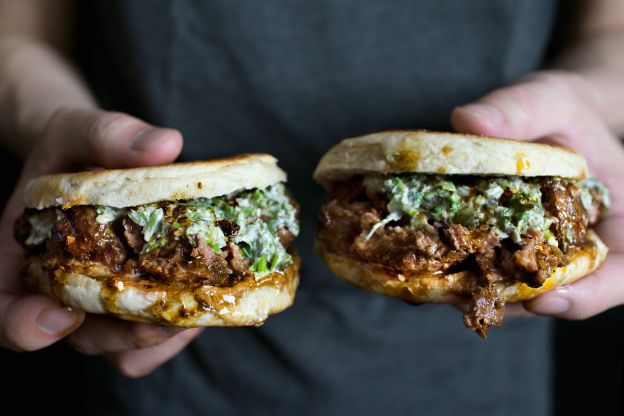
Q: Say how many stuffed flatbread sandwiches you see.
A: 2